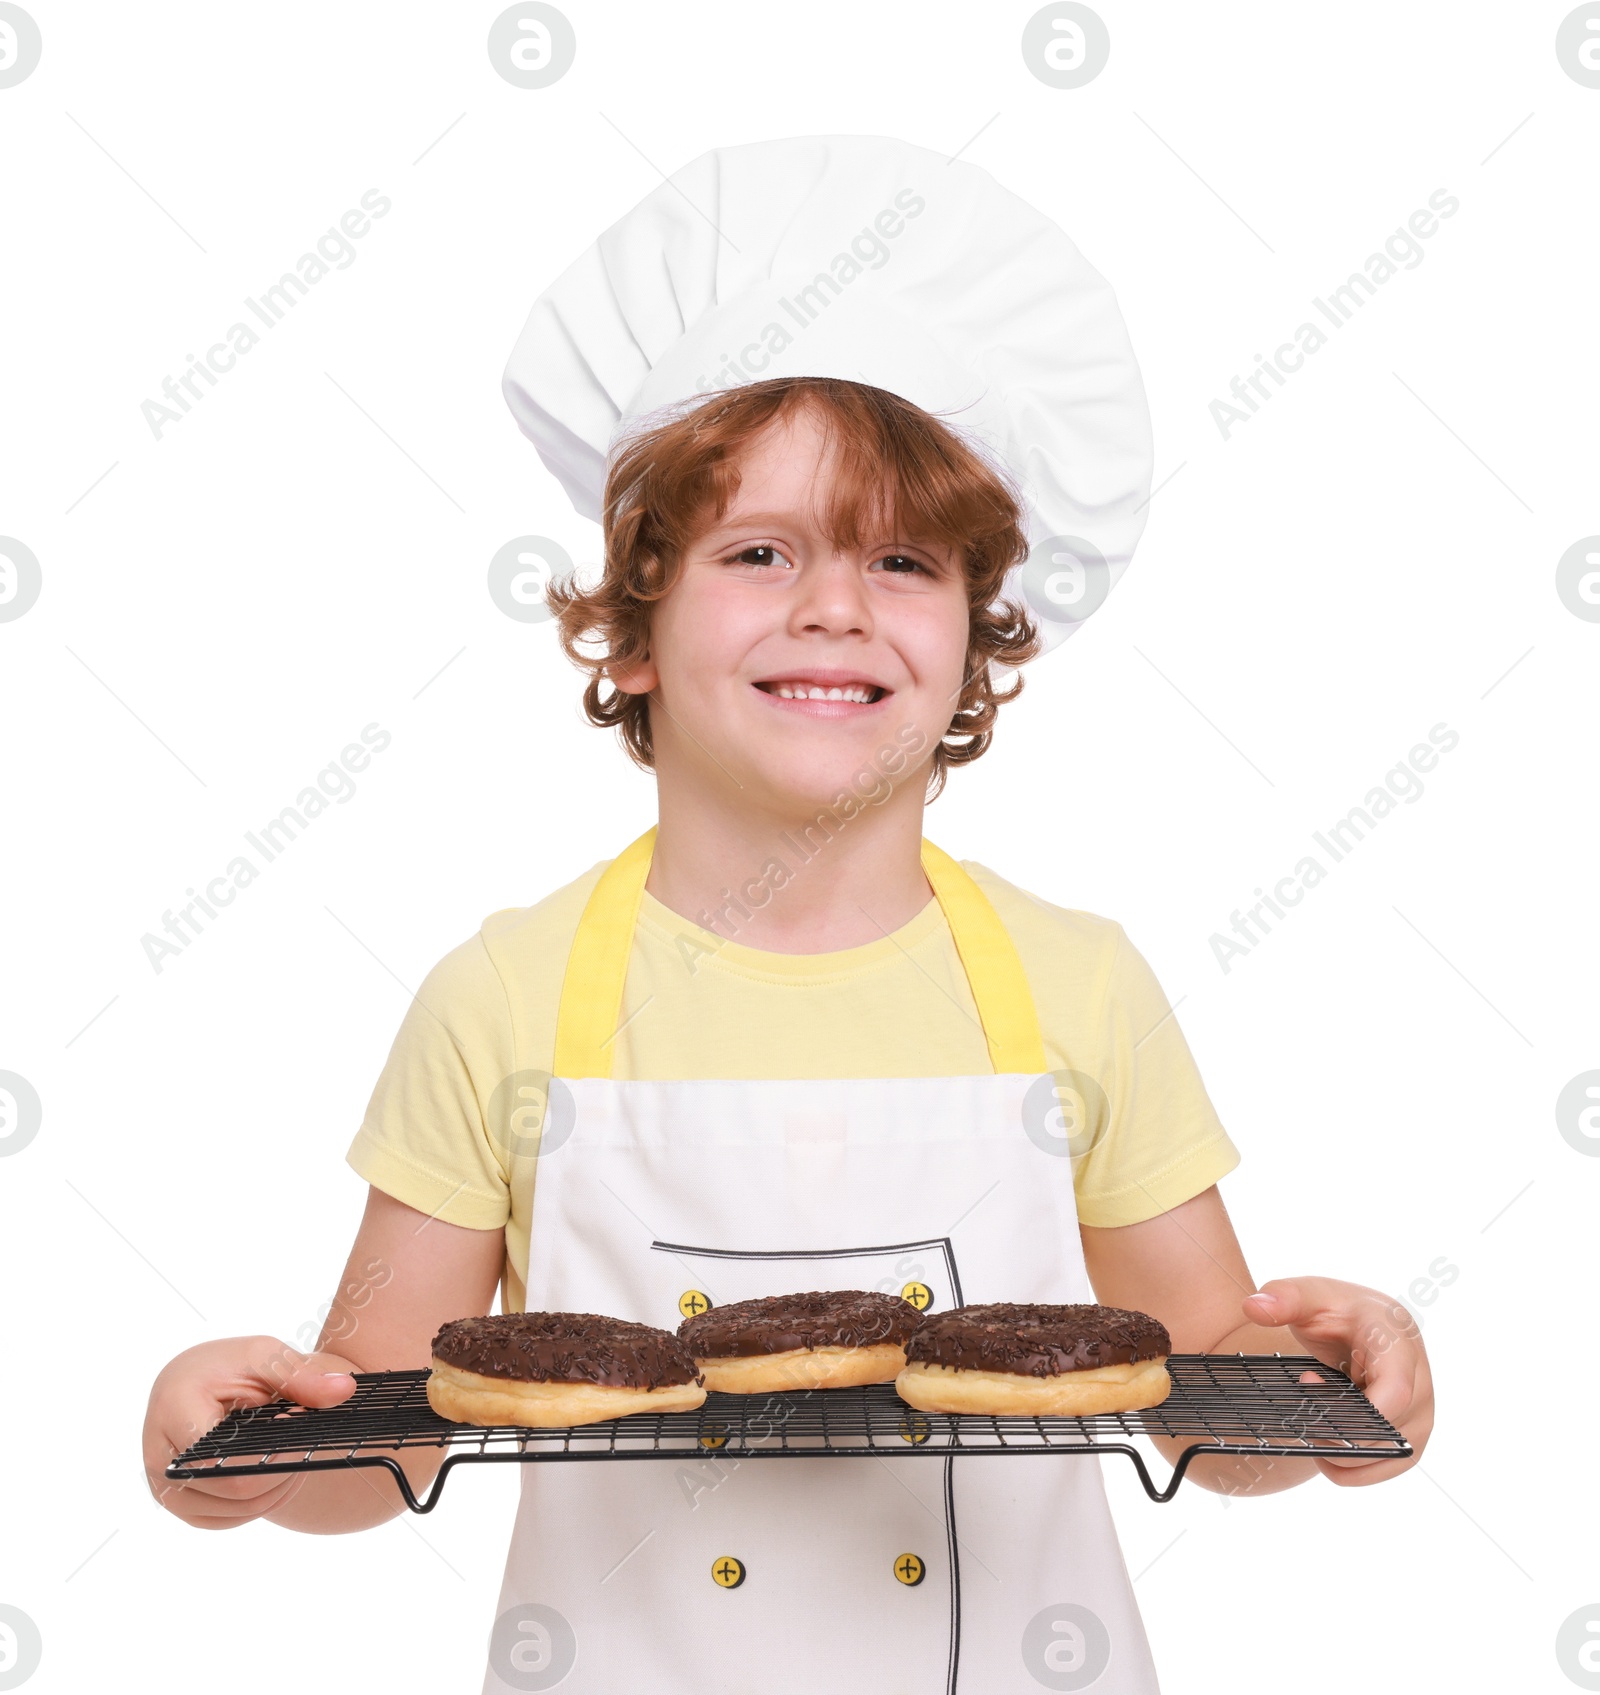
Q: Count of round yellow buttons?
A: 6